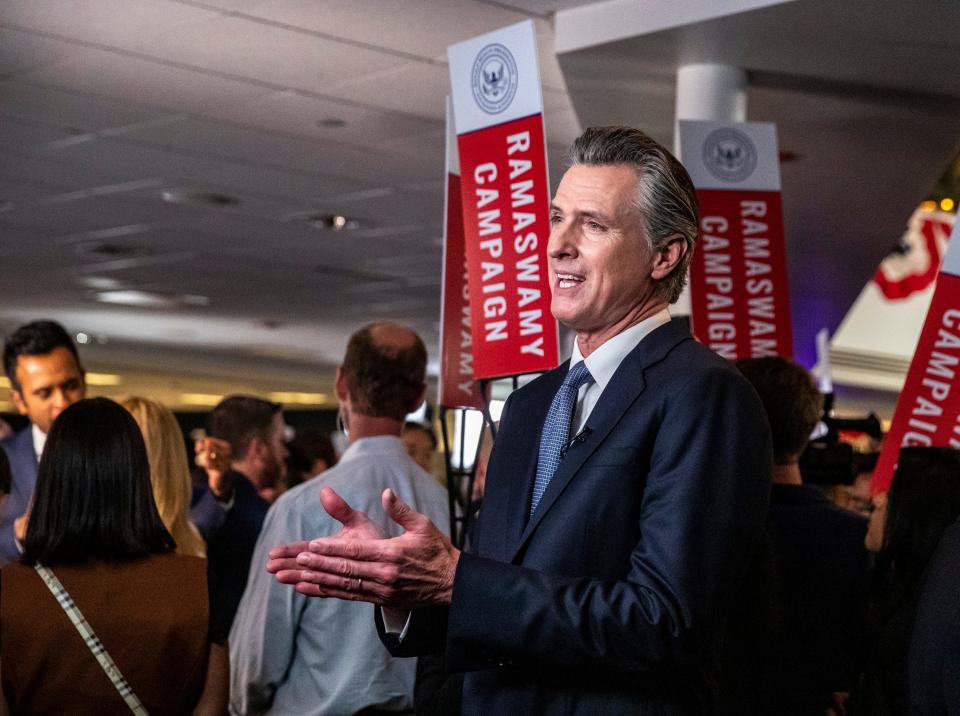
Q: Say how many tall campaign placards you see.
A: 4